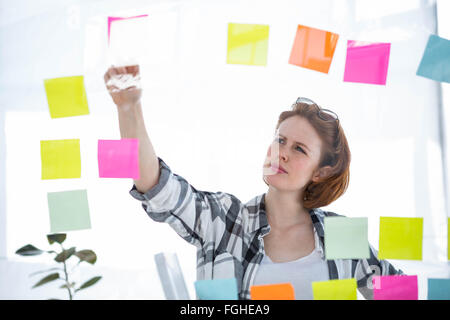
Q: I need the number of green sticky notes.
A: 2